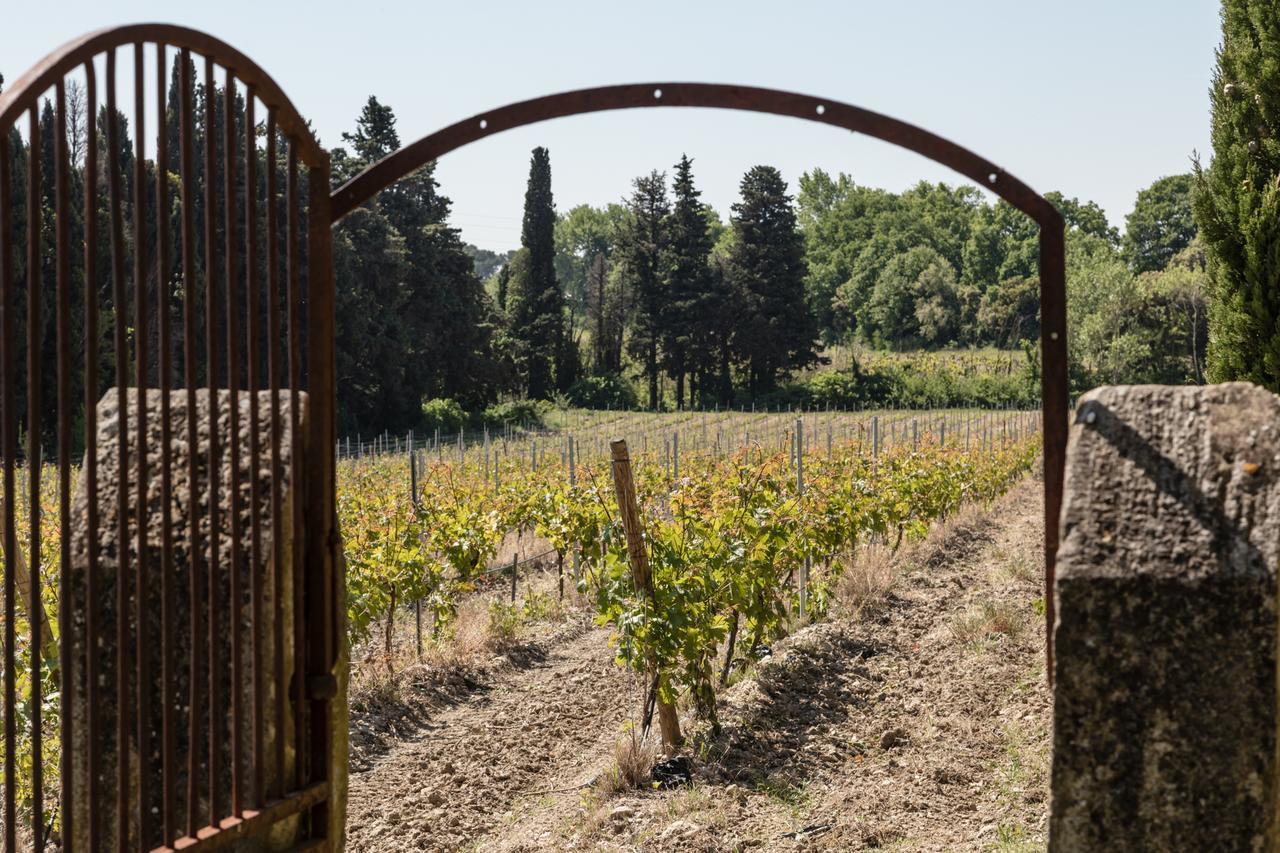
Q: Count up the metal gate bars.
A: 13